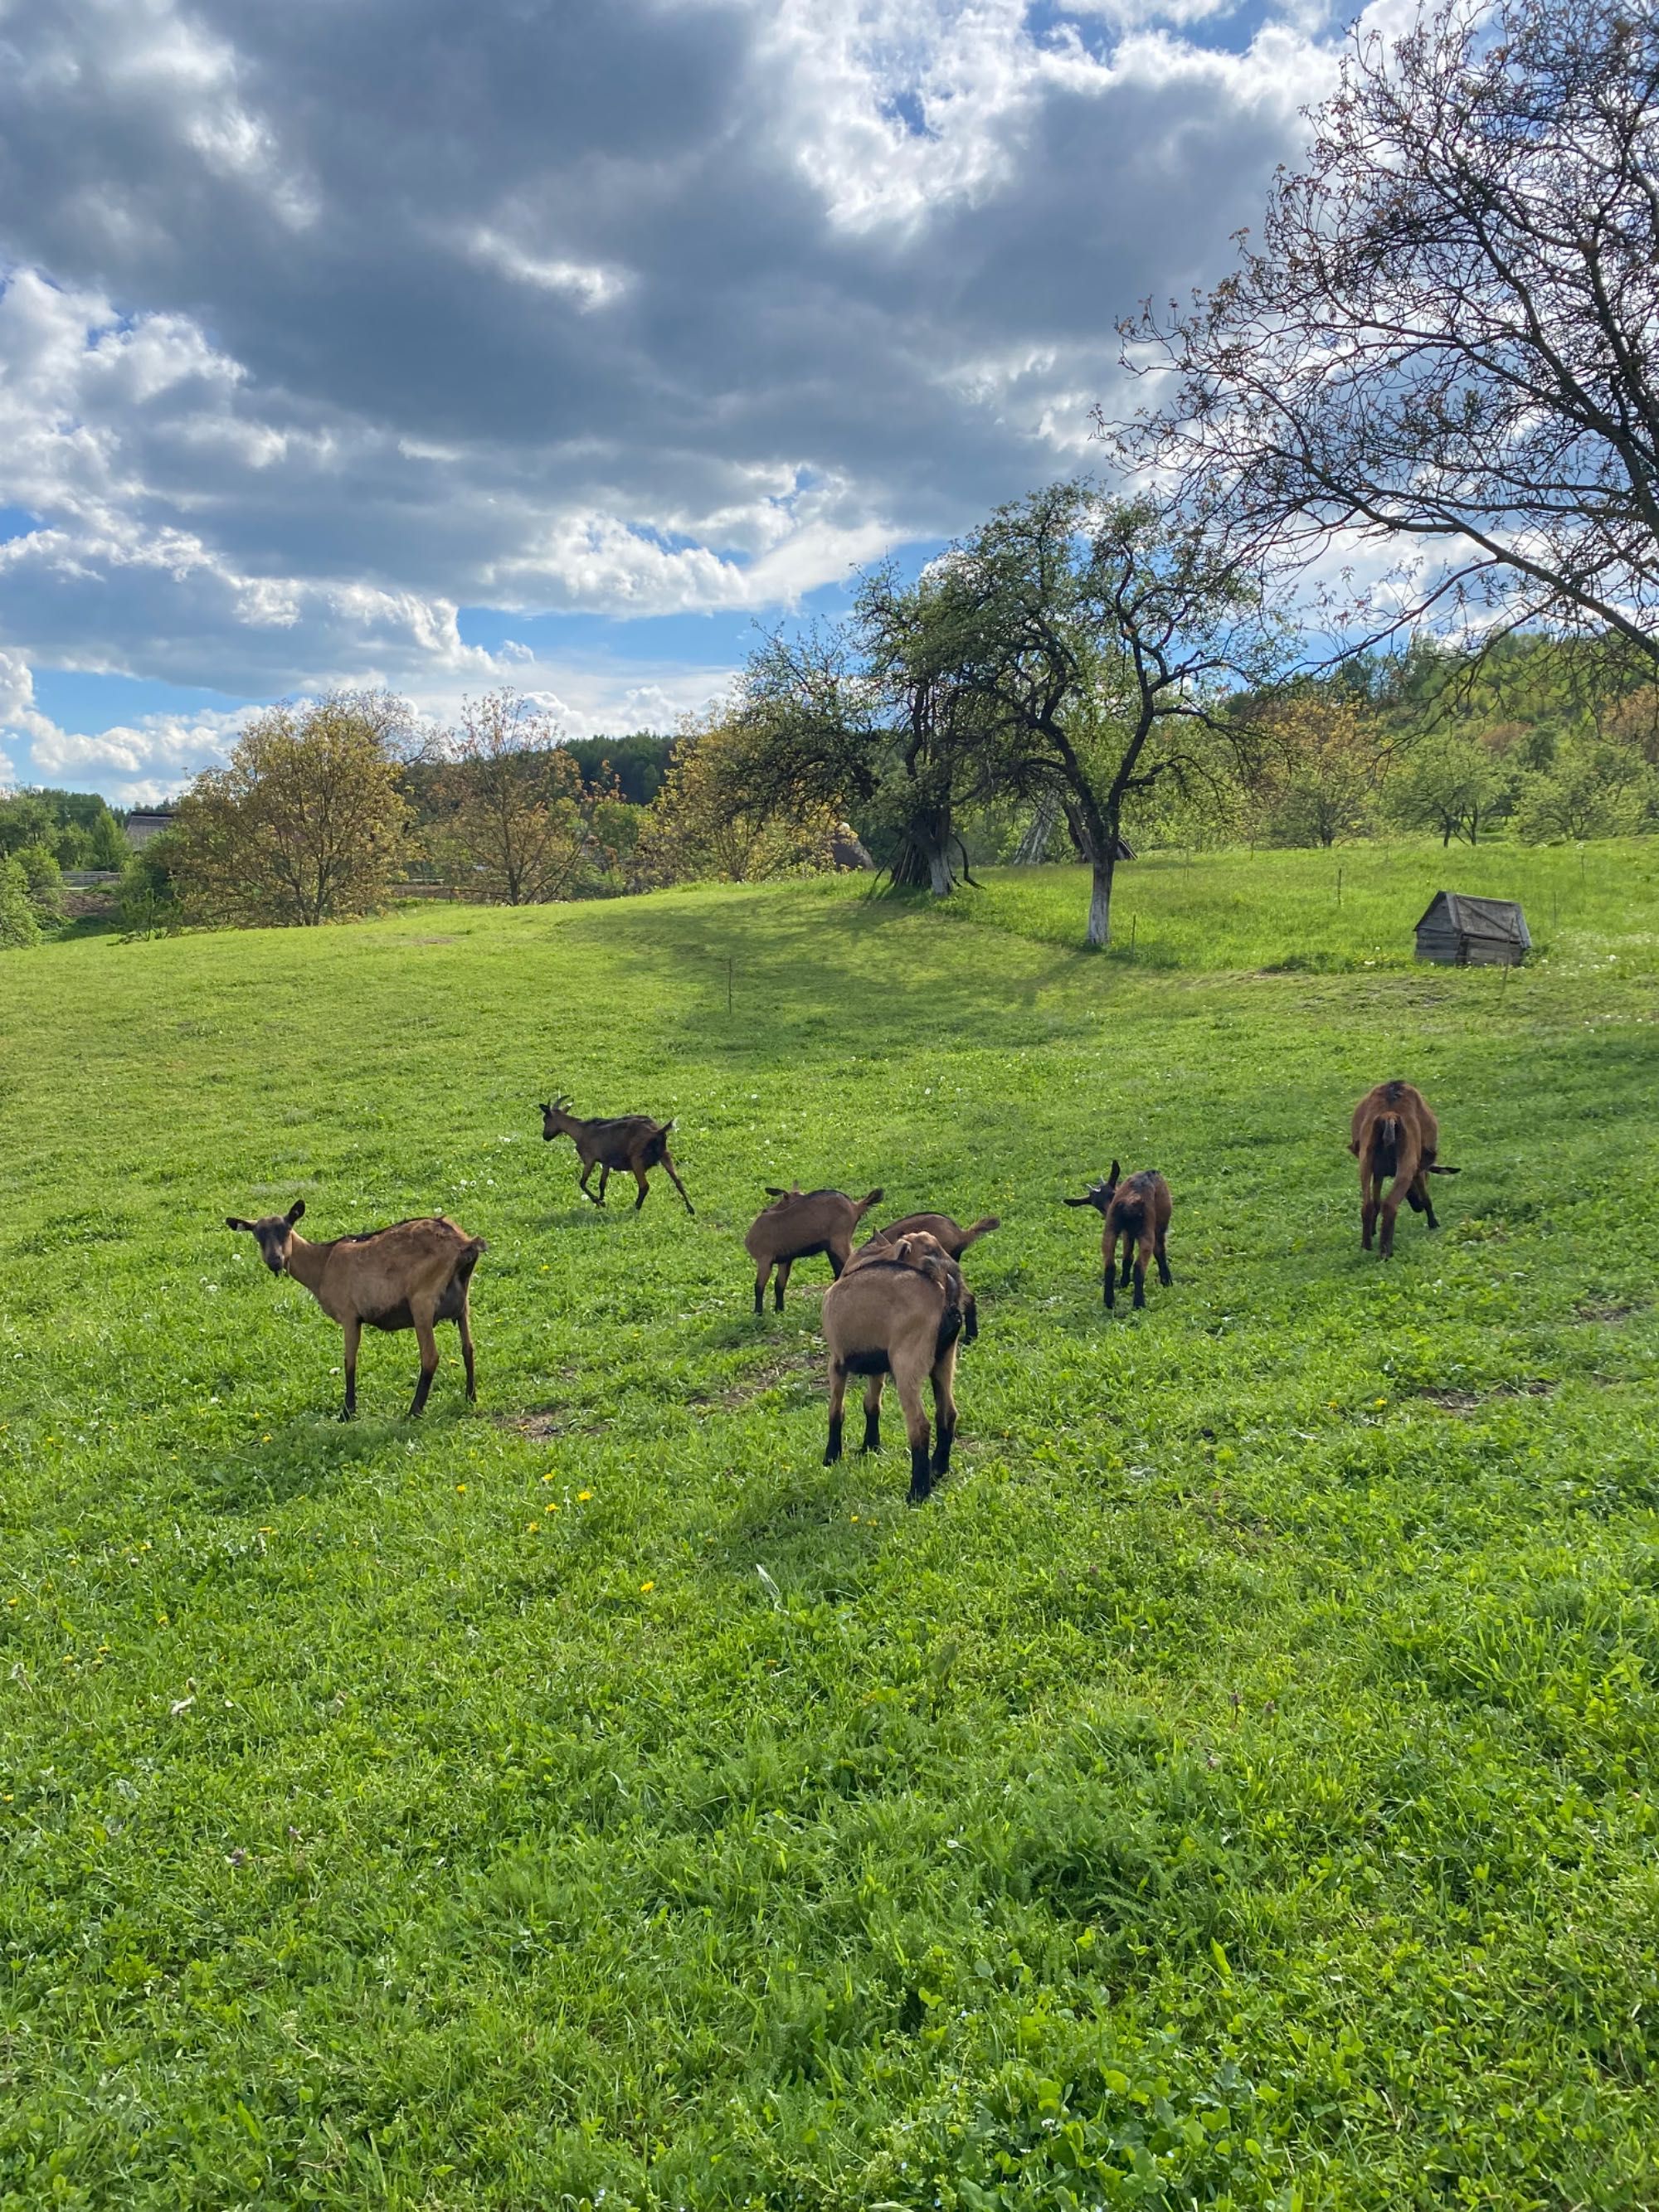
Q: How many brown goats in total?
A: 7